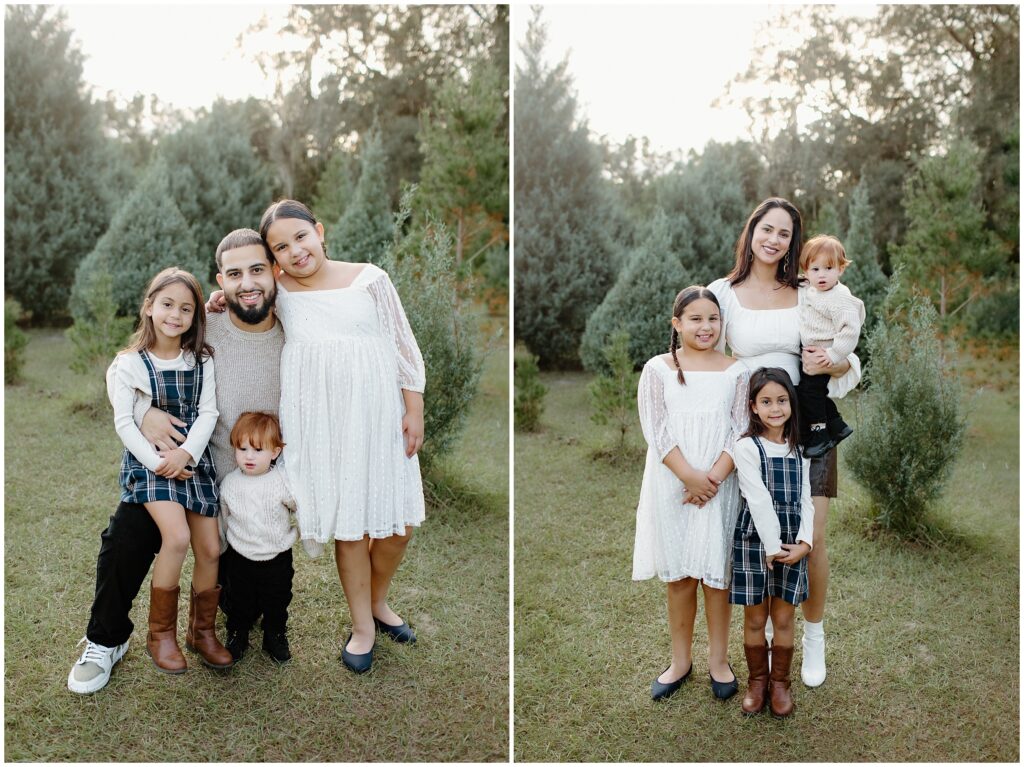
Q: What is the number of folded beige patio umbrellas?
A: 0